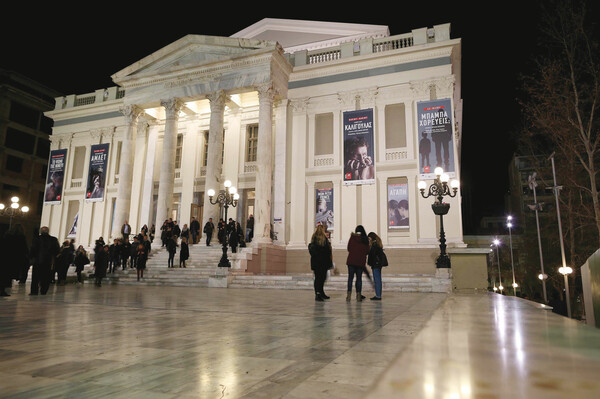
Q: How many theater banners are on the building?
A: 6